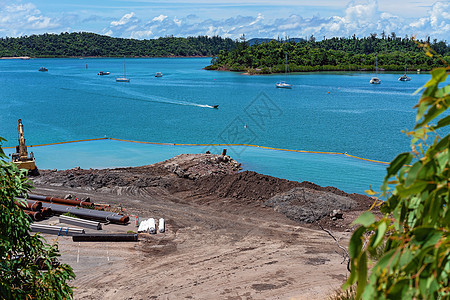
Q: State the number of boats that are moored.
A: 7